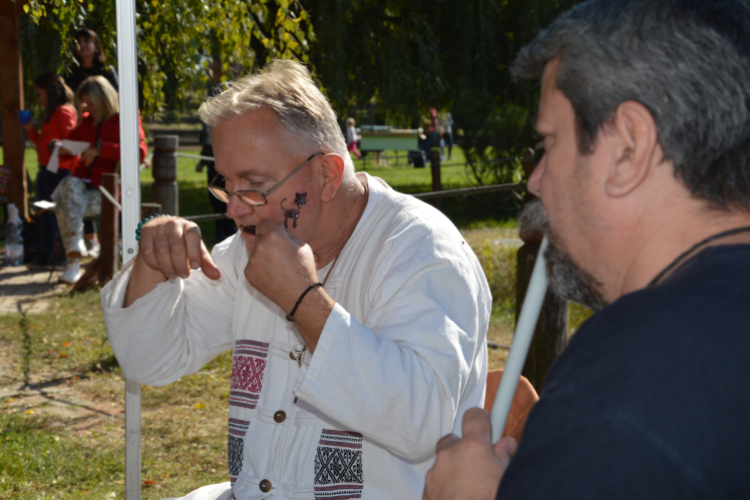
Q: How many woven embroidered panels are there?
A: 3